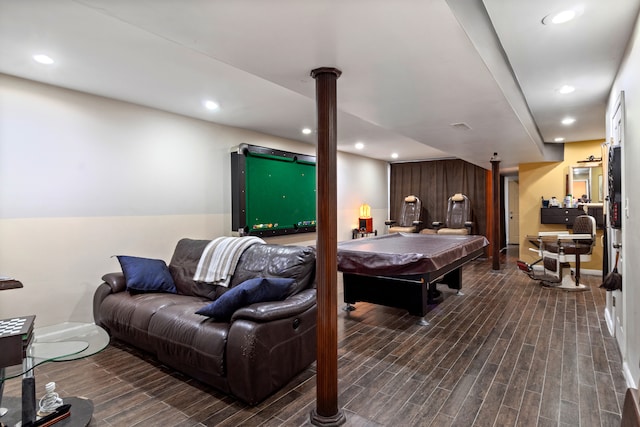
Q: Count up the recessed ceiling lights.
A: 9